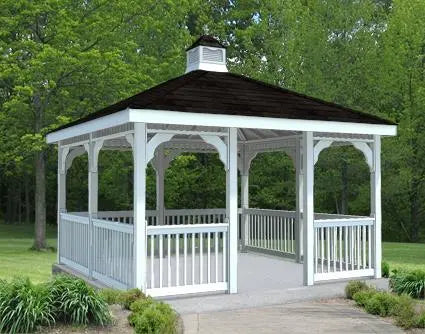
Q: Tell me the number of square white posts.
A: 9